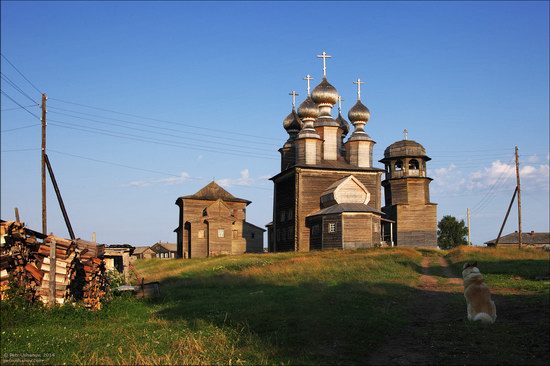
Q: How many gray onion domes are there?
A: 5